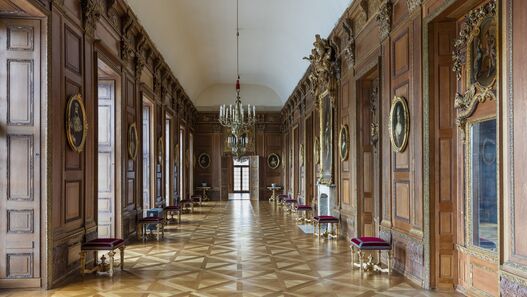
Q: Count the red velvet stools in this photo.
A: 10